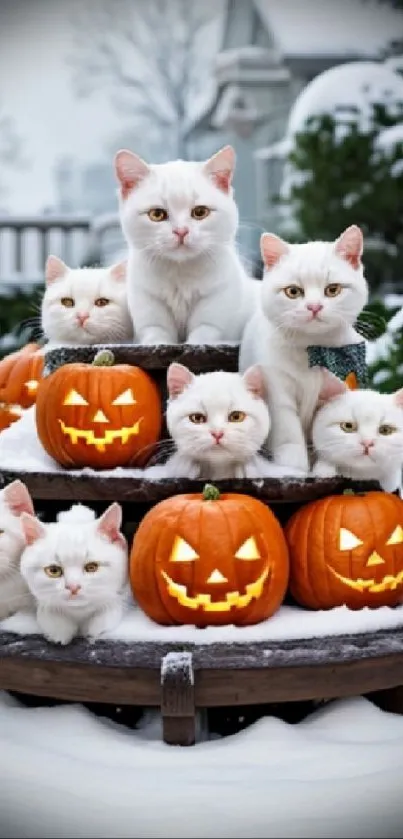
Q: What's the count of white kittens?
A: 7